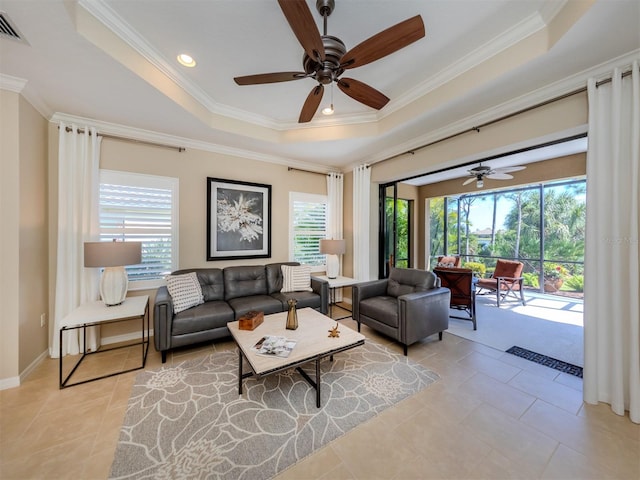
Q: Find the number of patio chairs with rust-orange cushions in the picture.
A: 3